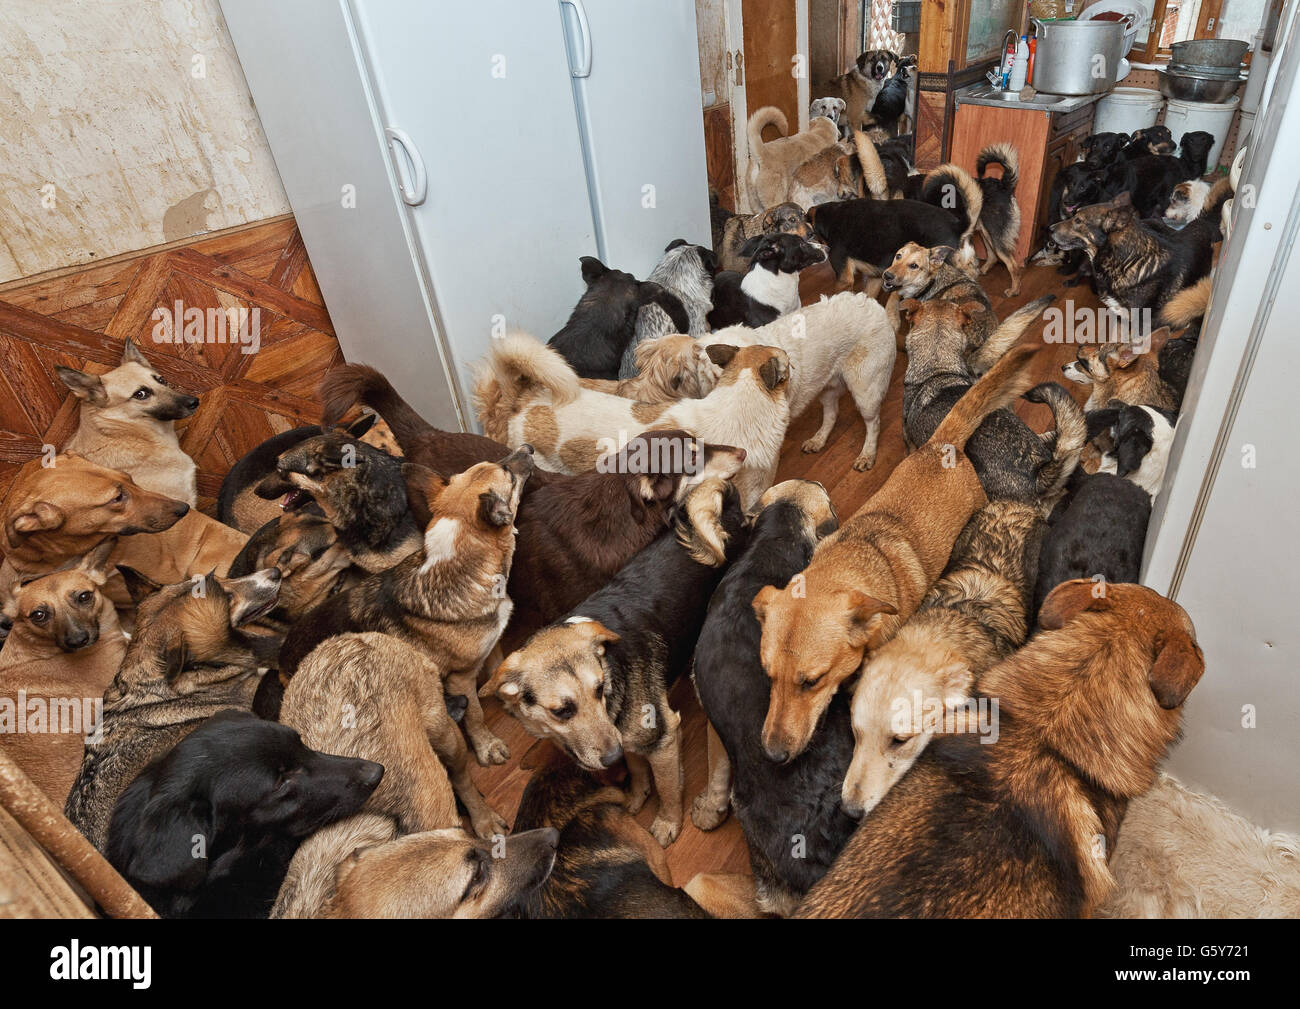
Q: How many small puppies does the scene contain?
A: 0